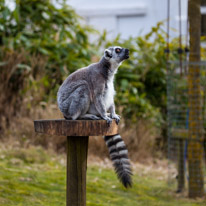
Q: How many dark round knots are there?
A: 3